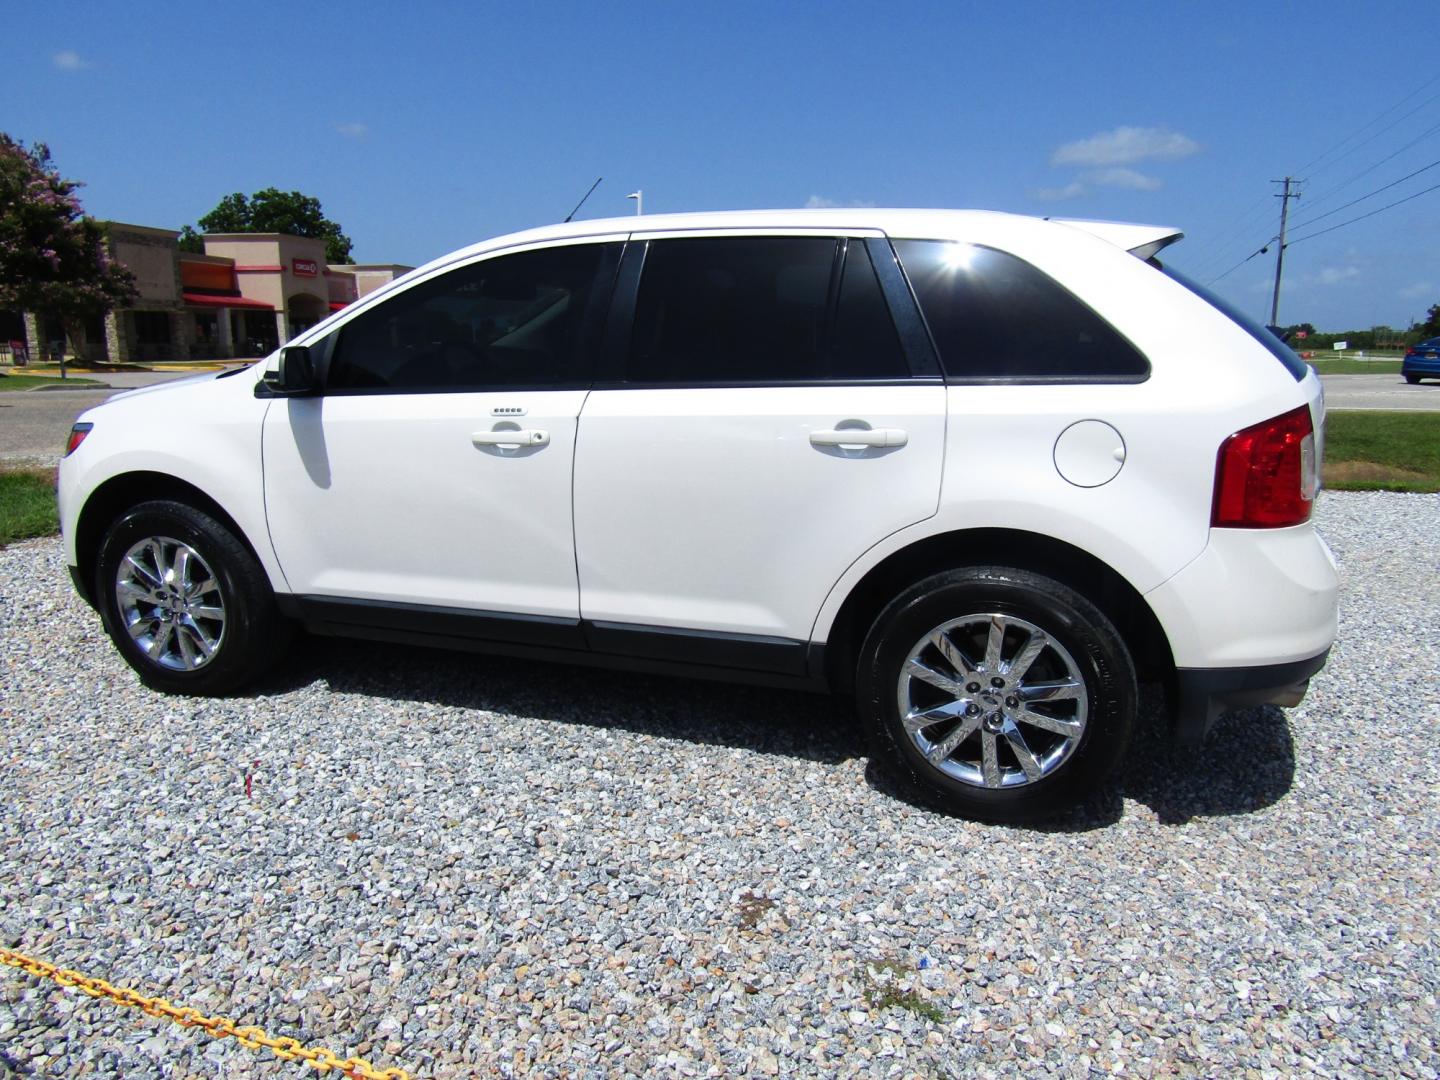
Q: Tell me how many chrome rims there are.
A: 2